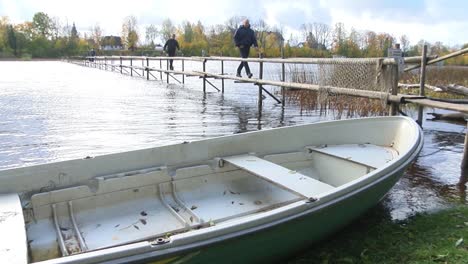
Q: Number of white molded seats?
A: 3